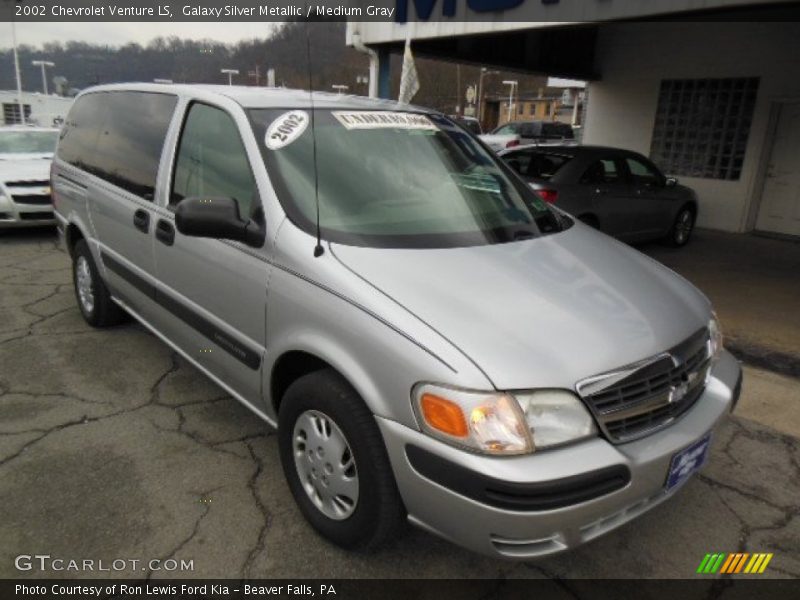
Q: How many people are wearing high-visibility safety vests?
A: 0